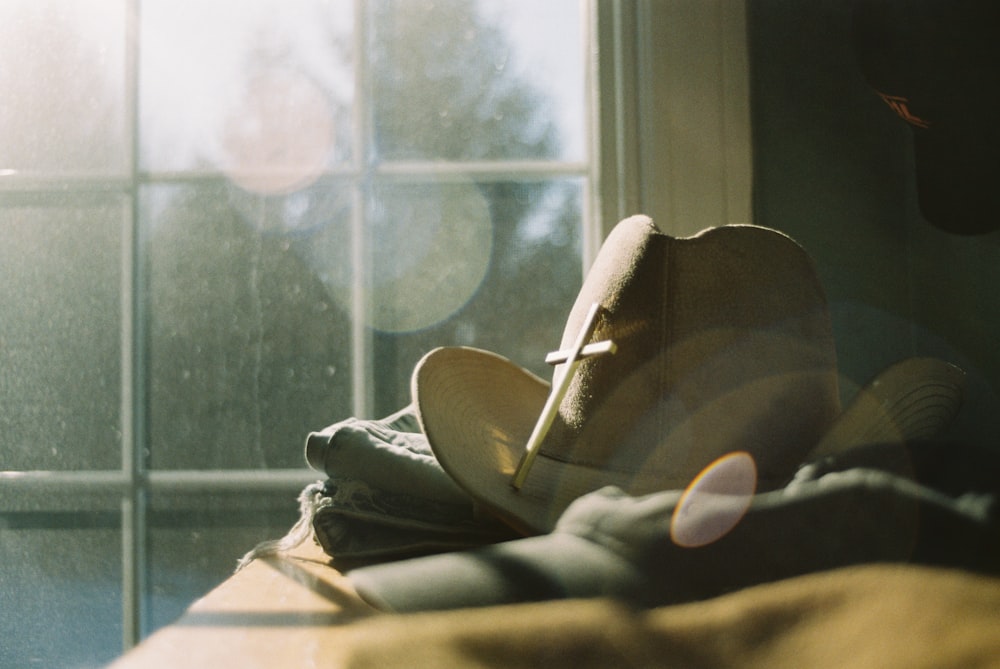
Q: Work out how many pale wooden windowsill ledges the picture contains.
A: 1